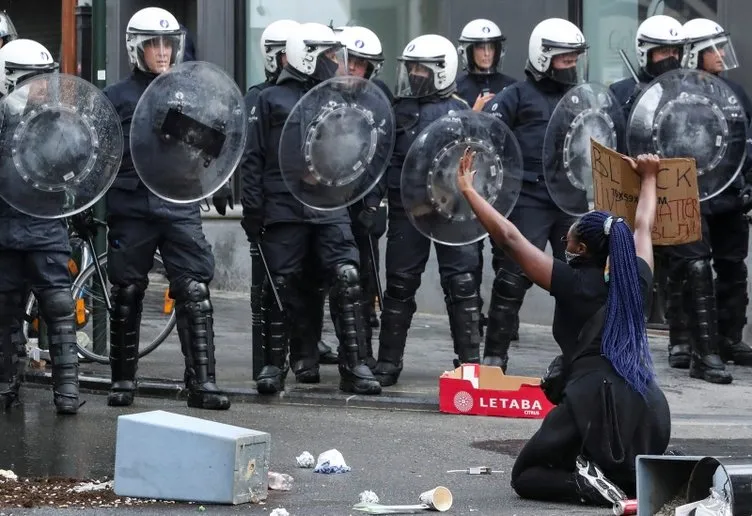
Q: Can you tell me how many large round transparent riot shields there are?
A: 6